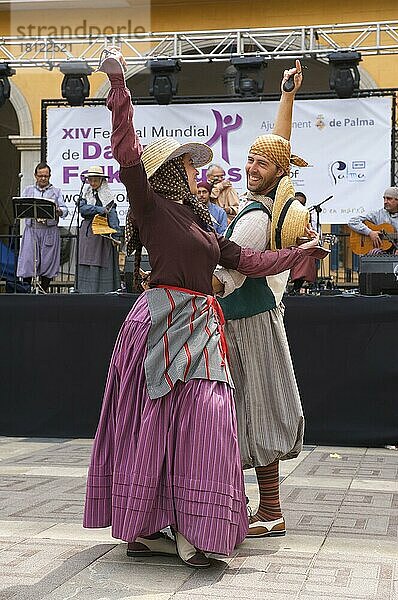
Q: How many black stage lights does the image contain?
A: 5